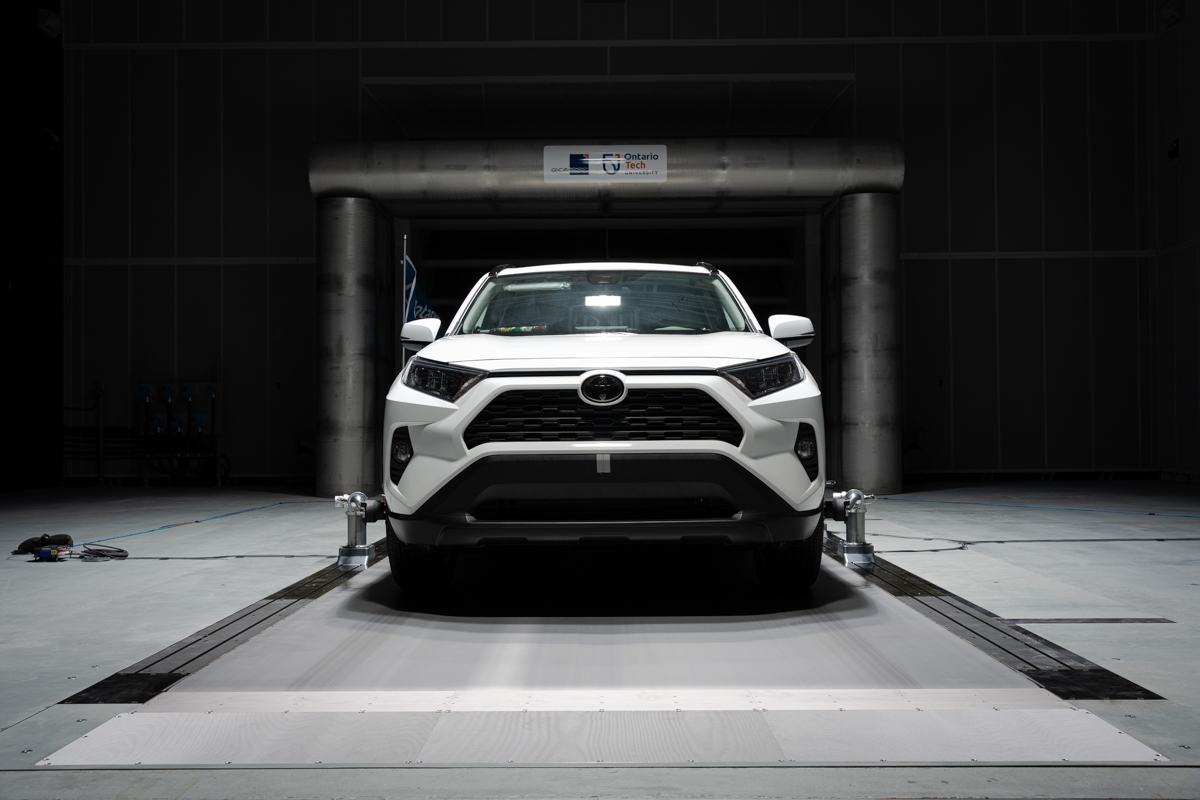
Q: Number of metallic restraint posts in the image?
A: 2